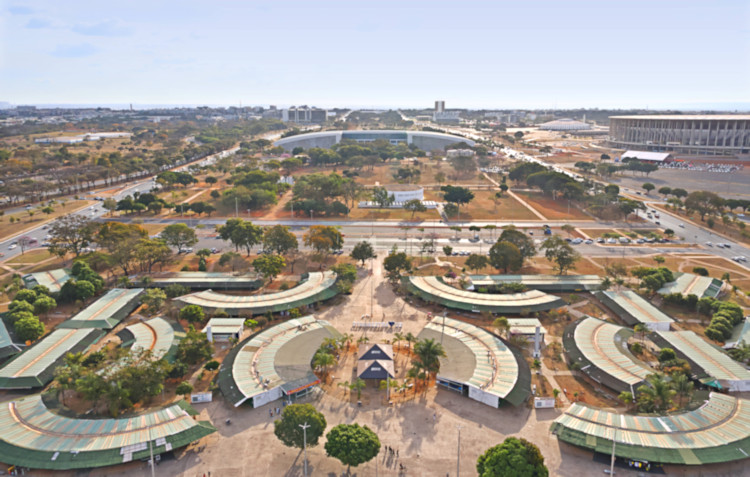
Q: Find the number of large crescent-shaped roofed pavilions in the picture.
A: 8